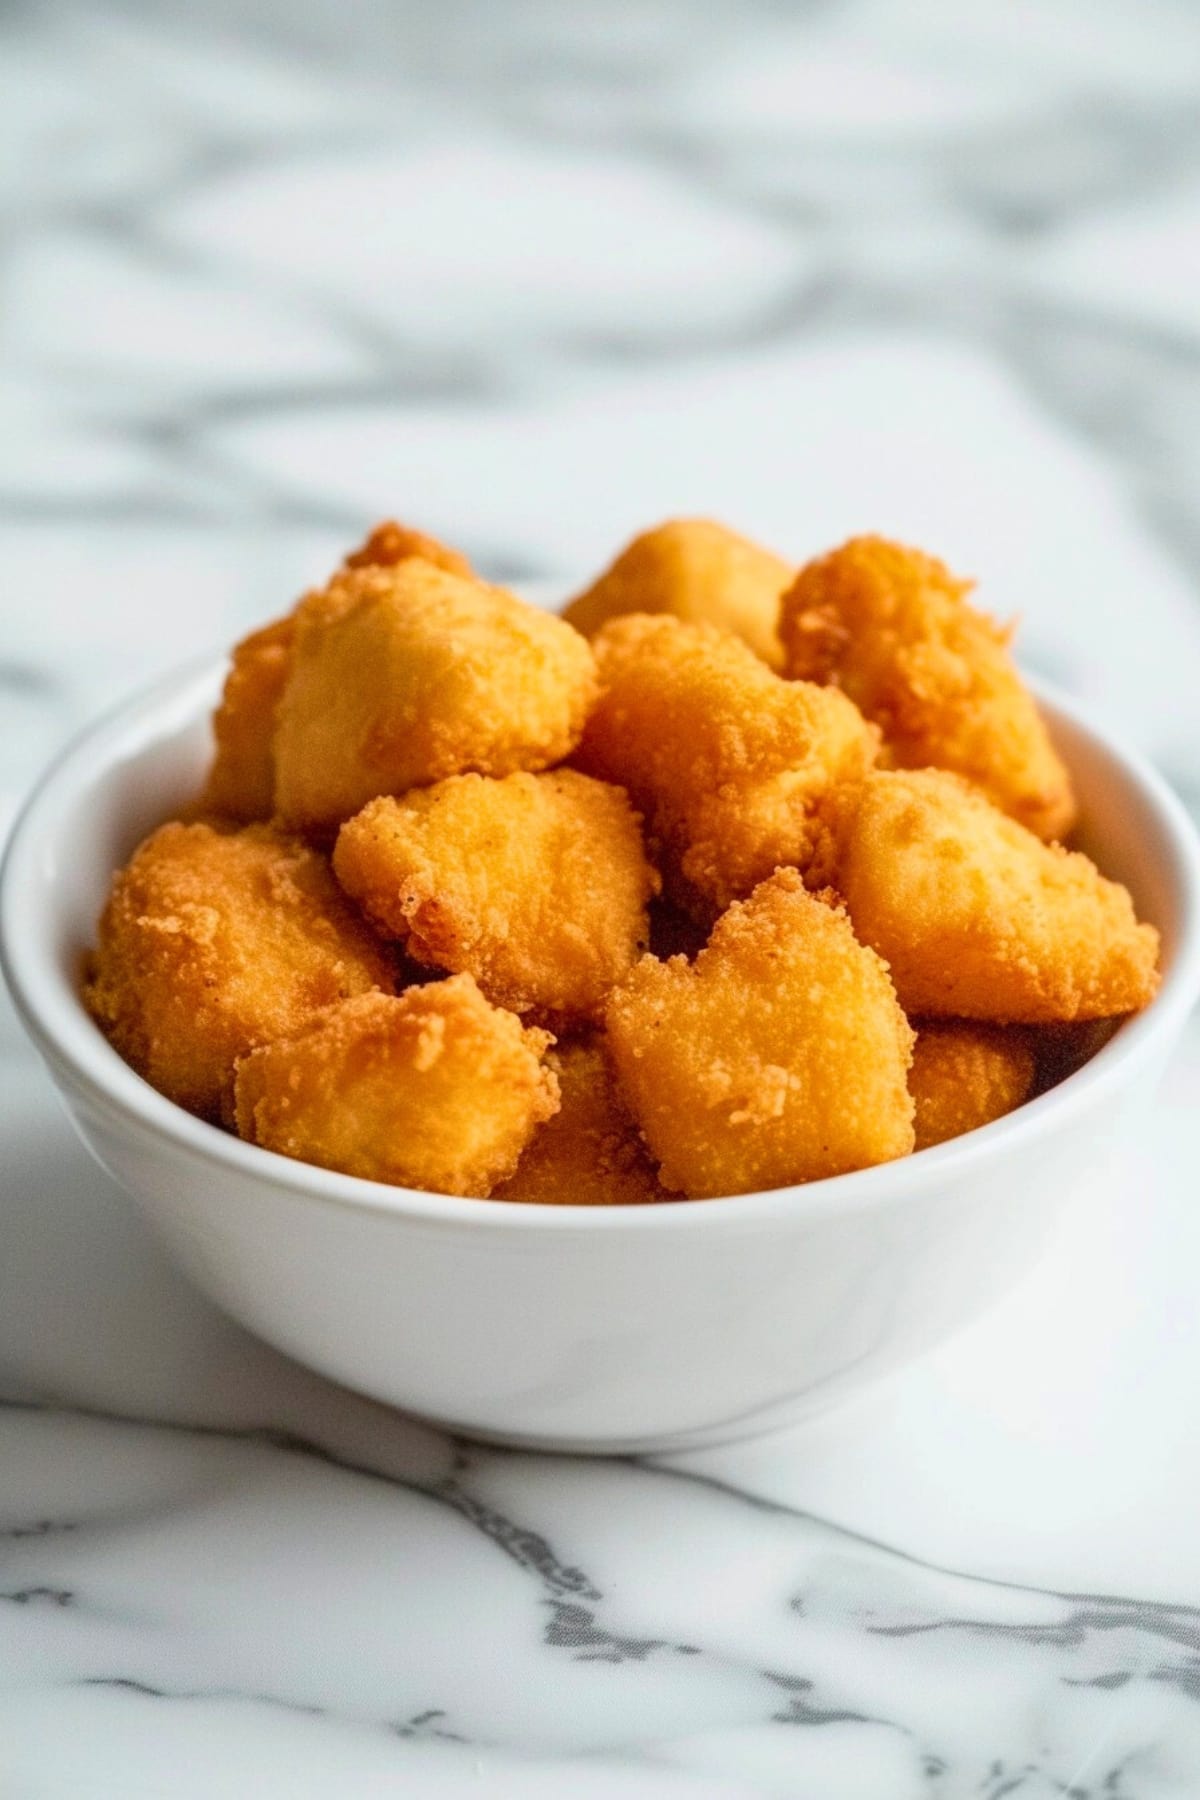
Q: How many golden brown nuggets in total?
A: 12